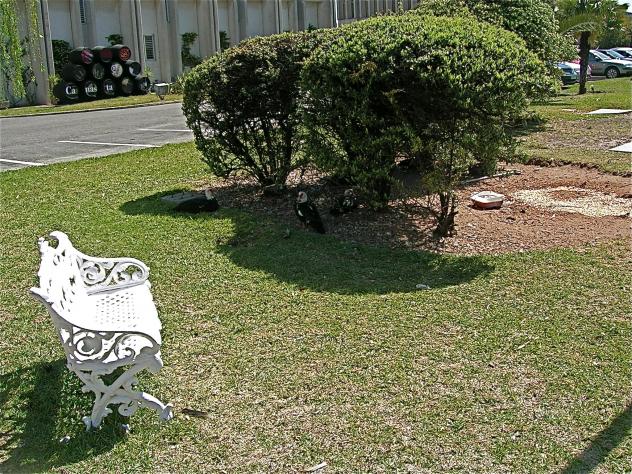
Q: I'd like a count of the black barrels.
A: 12